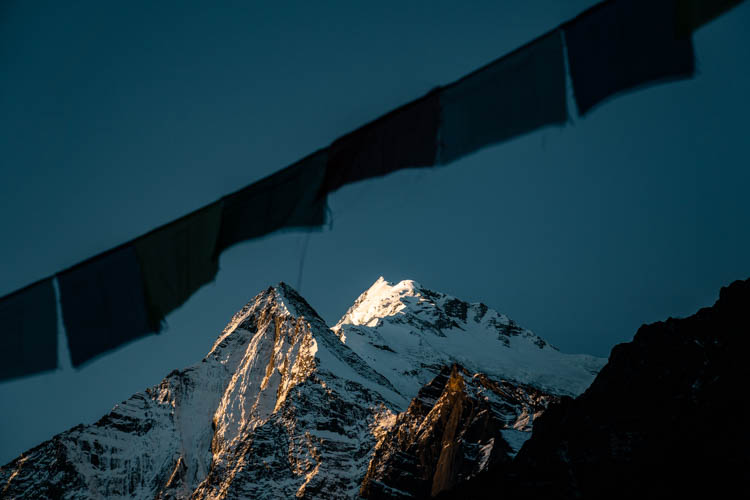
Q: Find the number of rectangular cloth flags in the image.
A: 8